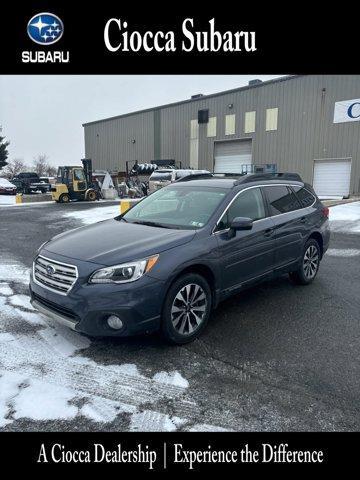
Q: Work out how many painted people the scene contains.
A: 0